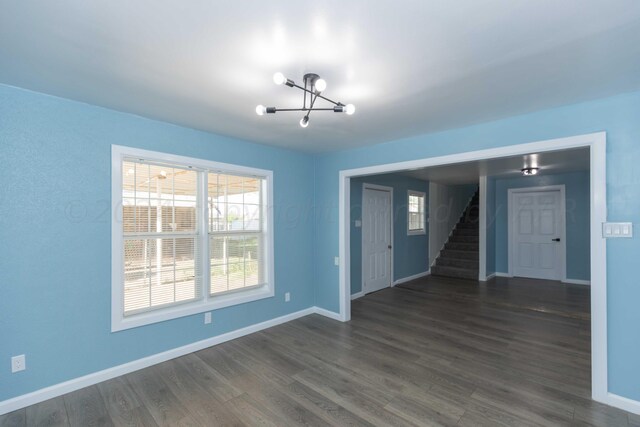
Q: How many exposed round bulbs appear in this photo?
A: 5